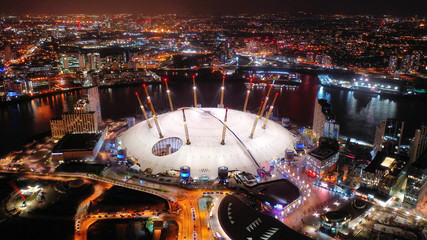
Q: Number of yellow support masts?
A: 12